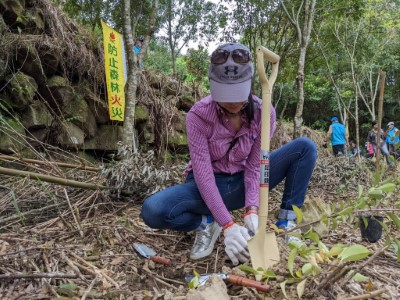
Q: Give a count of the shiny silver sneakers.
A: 2